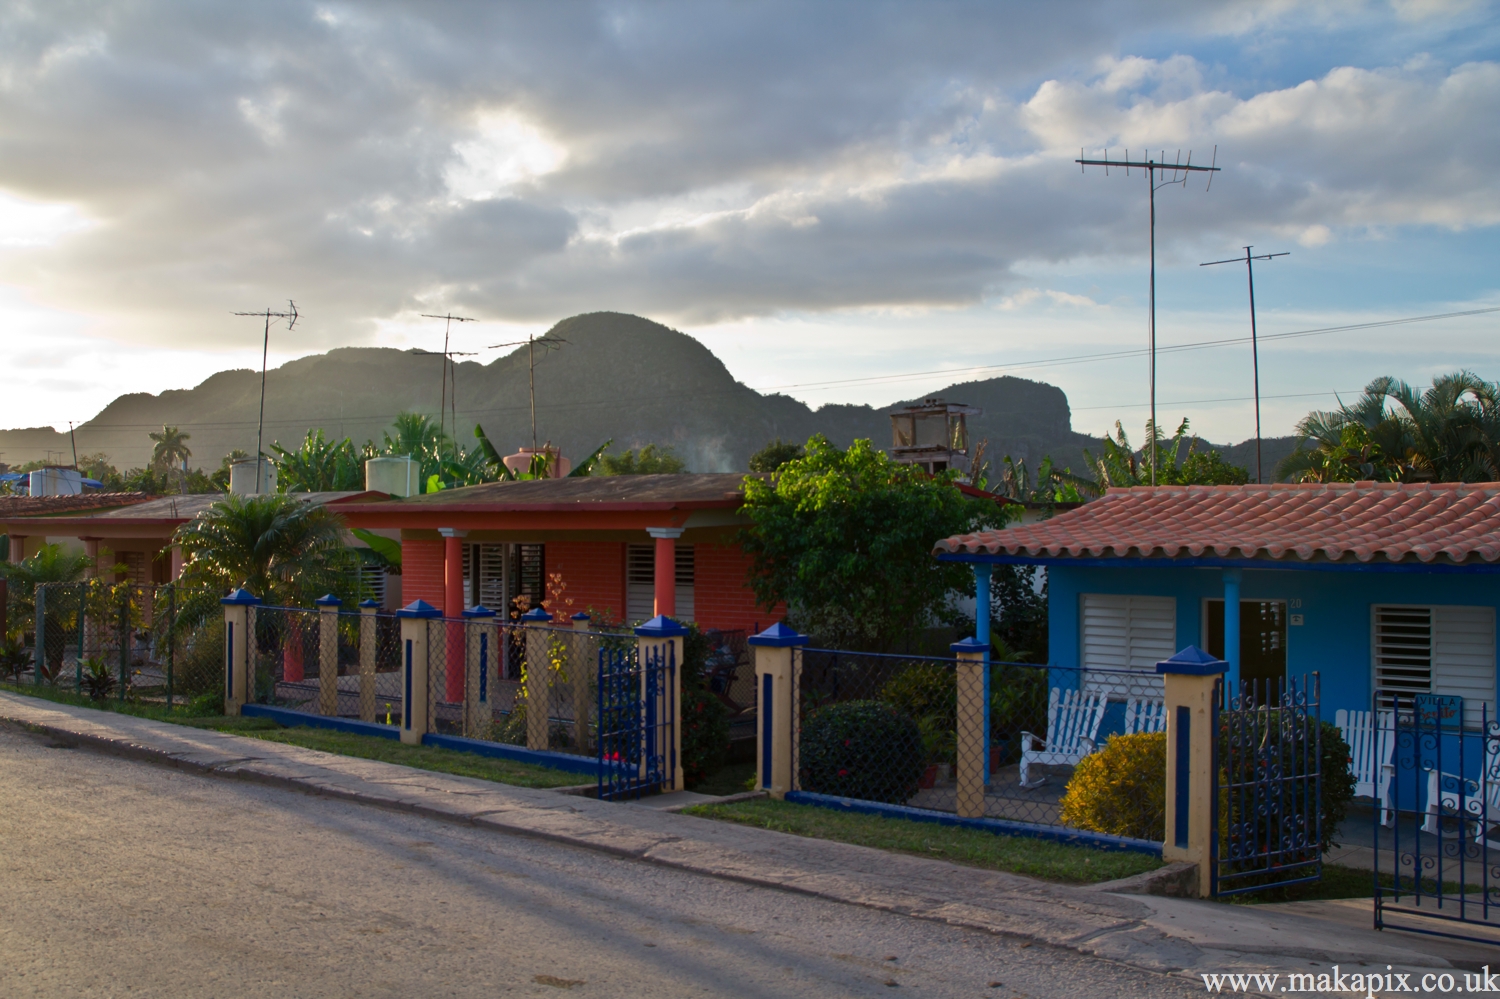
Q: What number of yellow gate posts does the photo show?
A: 11